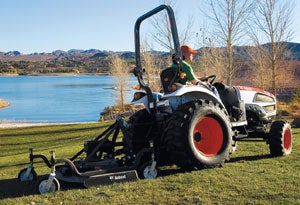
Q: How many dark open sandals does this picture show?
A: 0